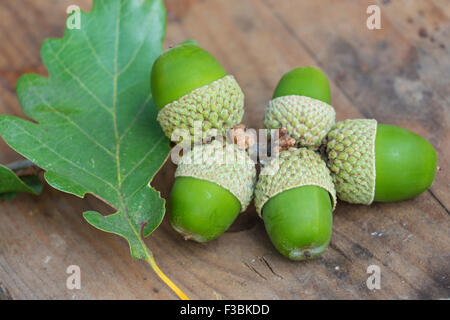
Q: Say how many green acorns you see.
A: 5